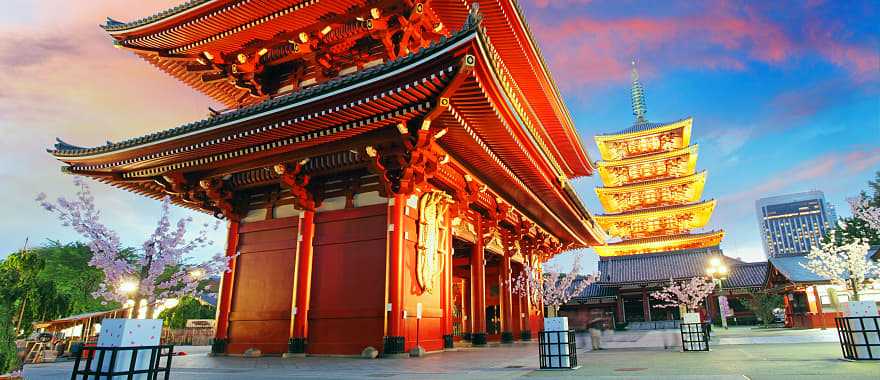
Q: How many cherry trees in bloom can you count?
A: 4